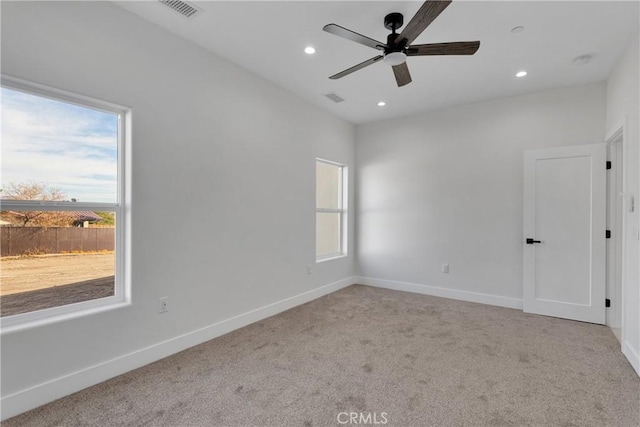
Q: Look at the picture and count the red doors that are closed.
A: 0